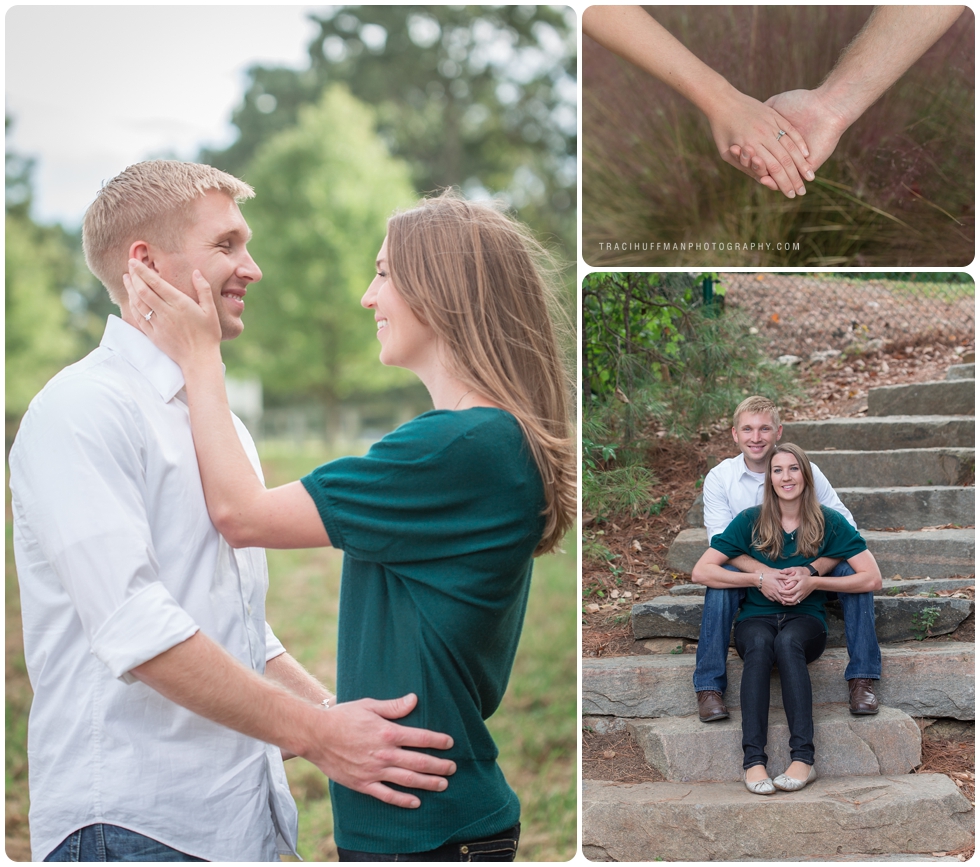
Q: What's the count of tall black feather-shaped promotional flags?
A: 0